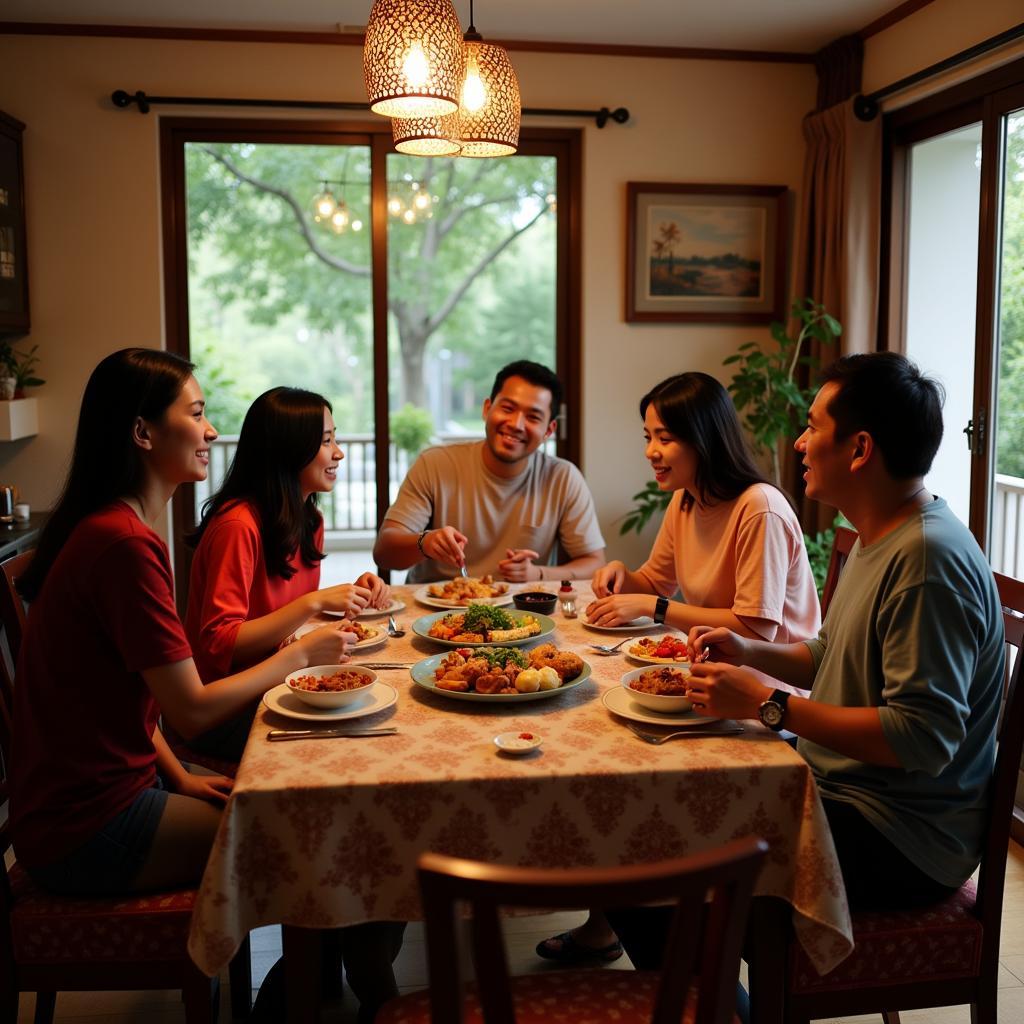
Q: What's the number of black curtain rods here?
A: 2